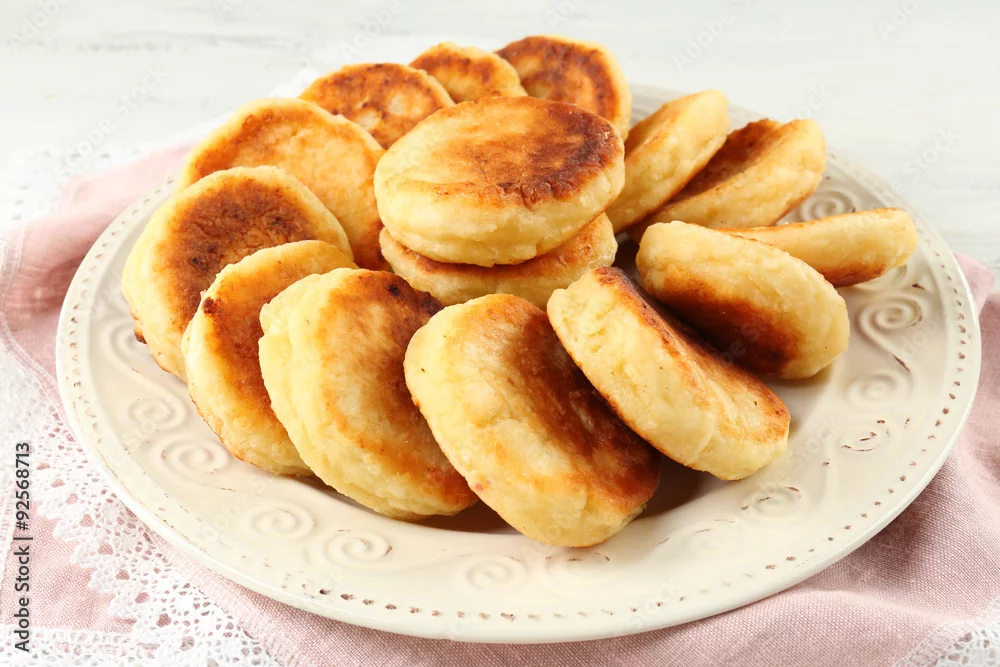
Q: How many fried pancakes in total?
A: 15